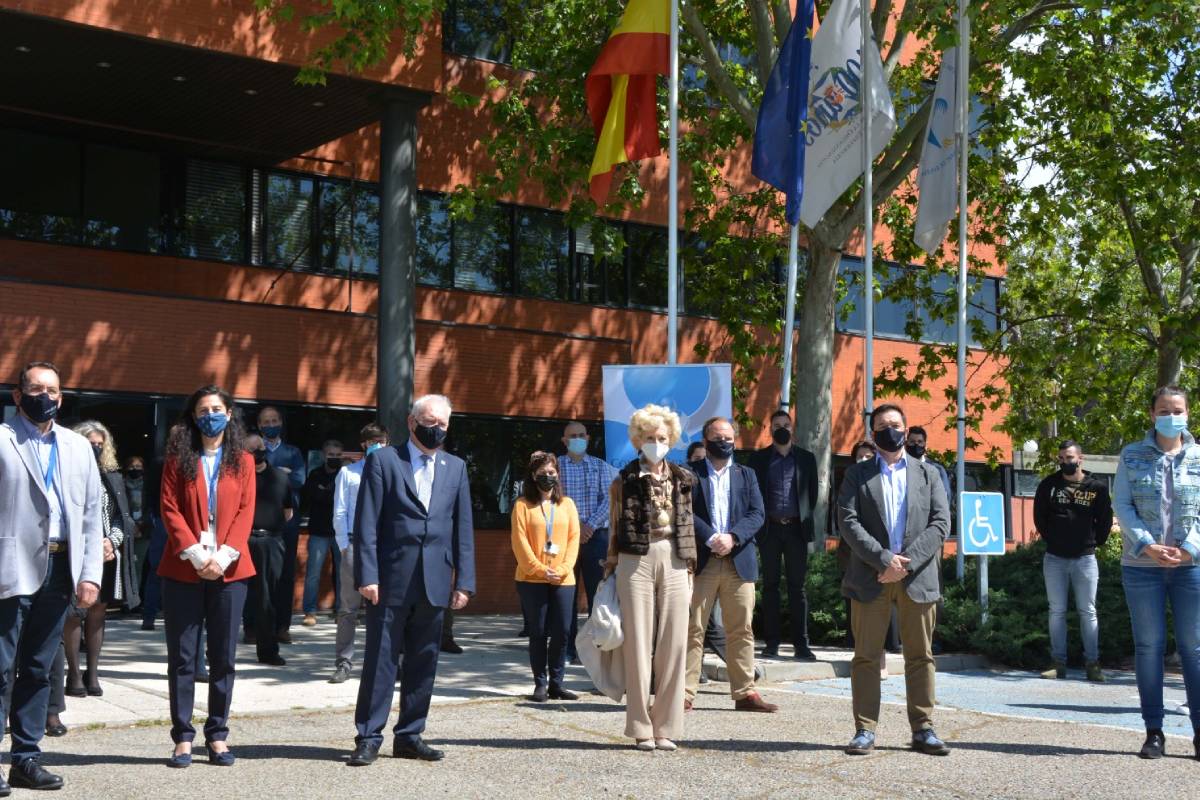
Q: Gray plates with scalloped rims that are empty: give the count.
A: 0